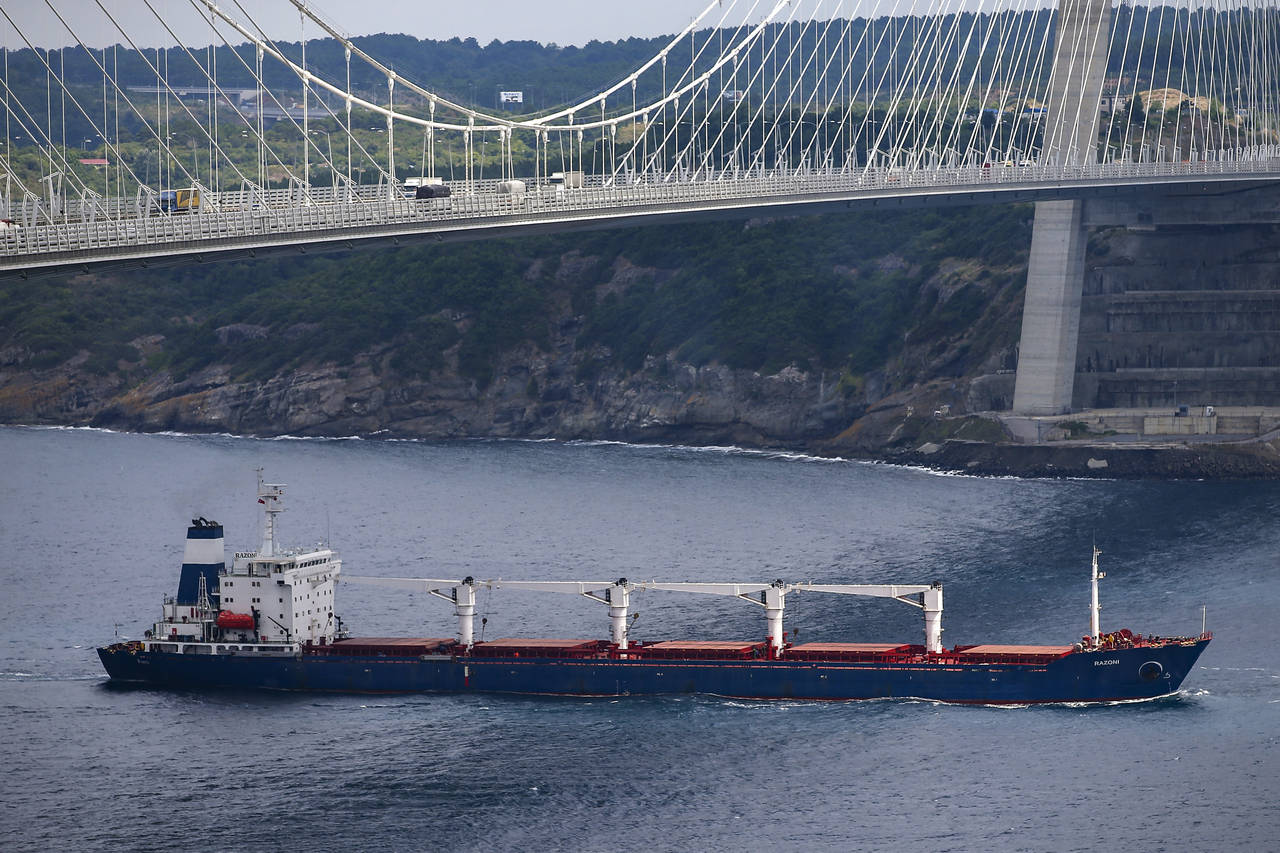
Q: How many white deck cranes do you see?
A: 4